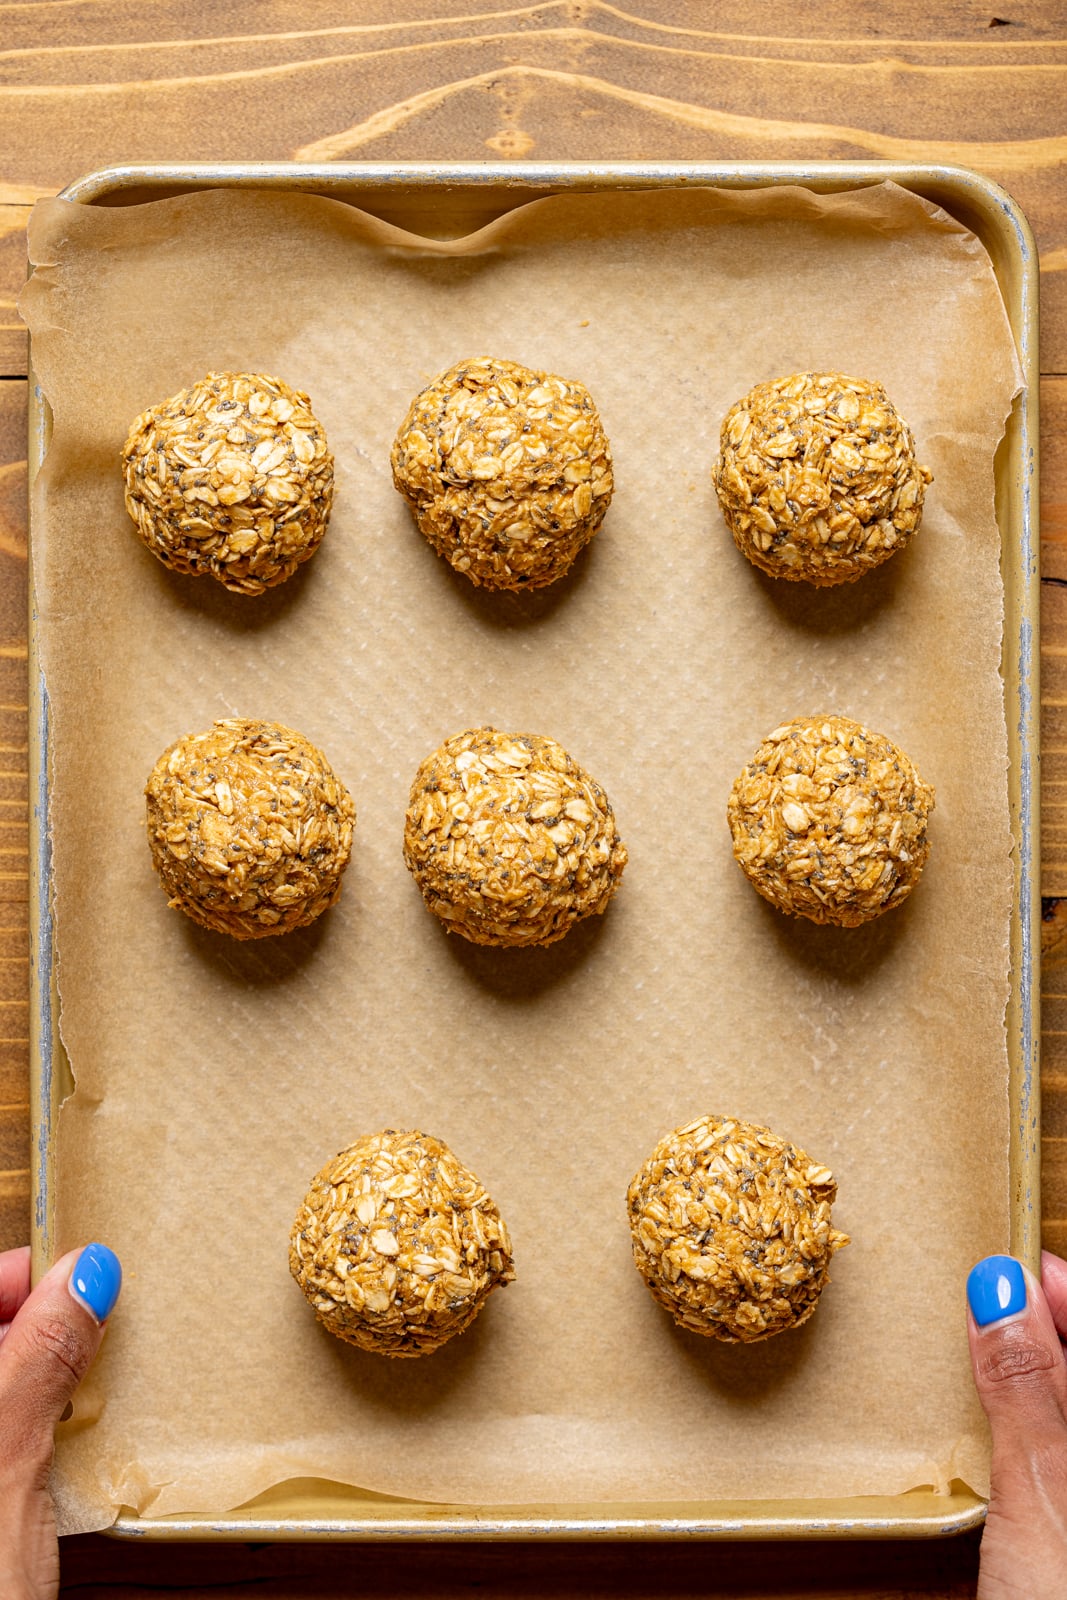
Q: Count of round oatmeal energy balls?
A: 8